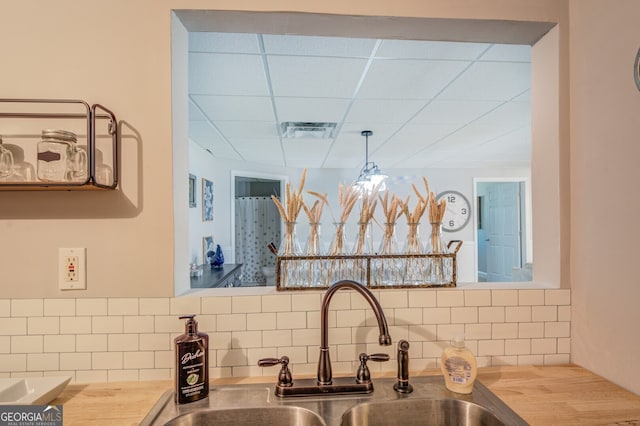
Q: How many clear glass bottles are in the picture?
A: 7